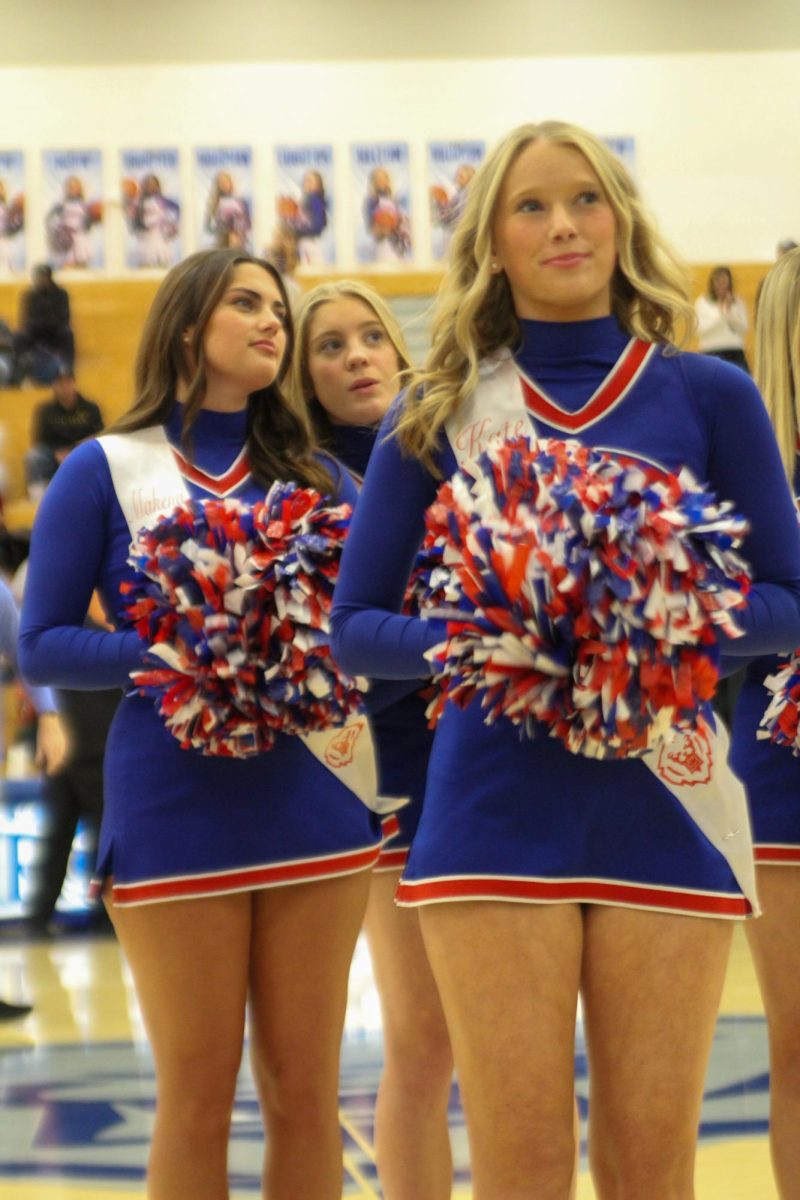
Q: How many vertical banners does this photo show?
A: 8